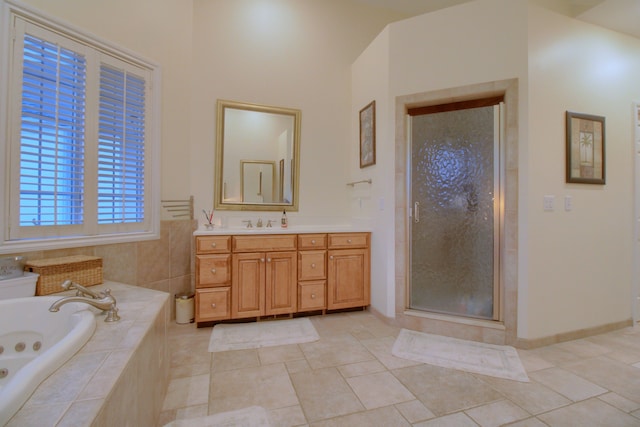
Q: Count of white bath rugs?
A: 3